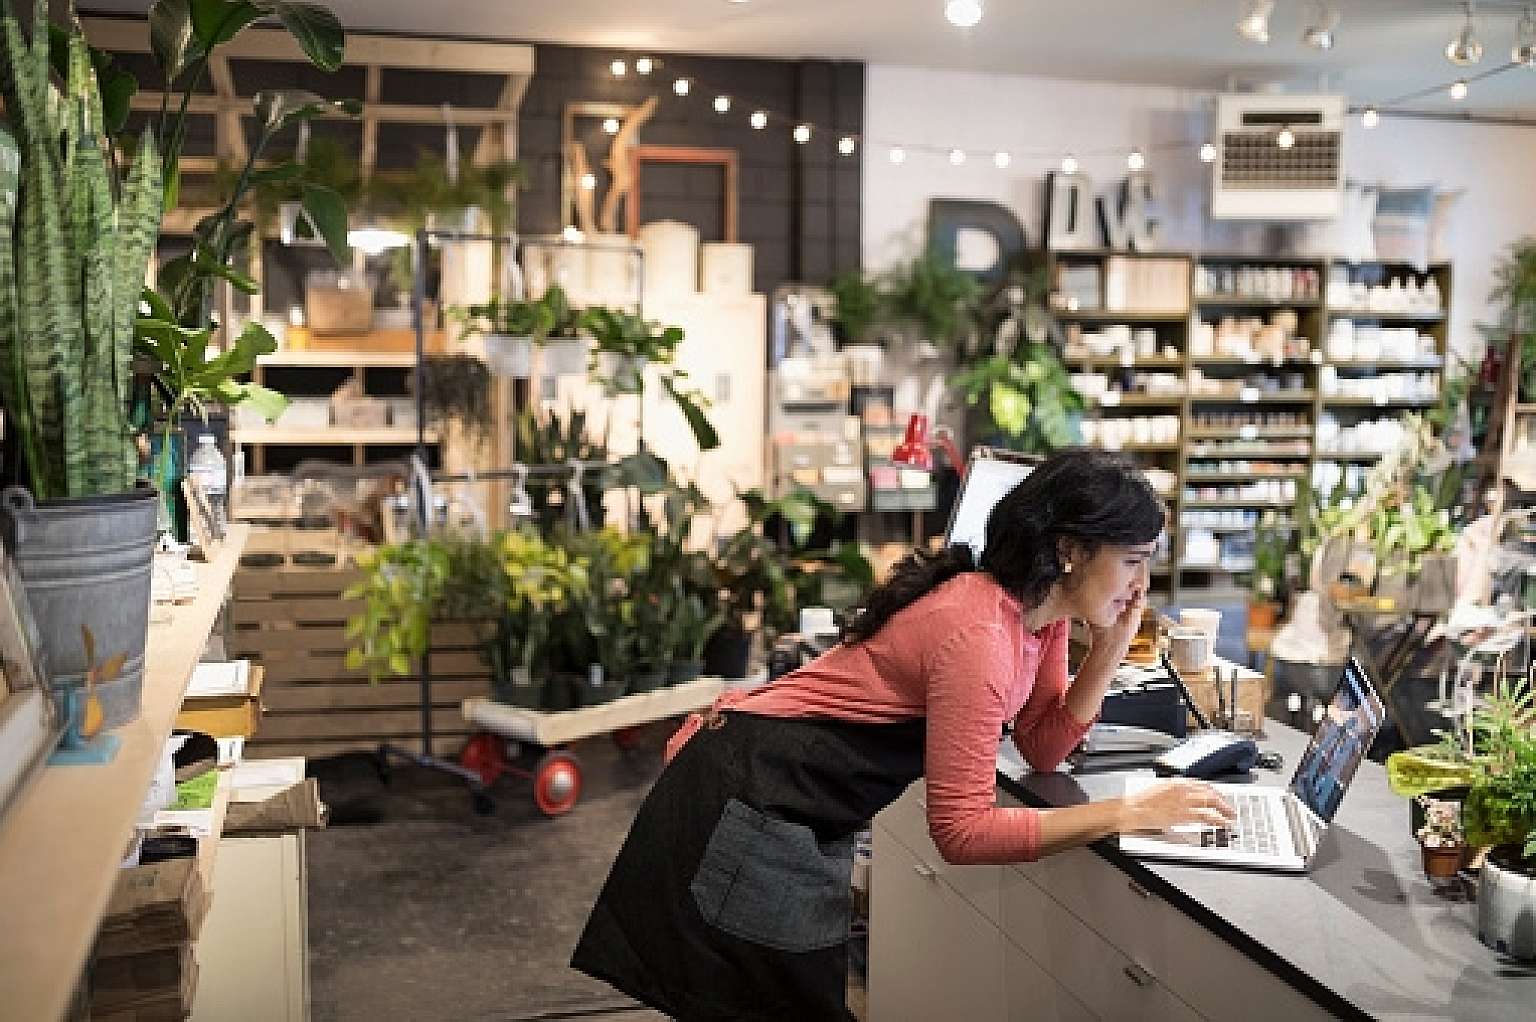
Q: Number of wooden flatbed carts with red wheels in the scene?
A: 1